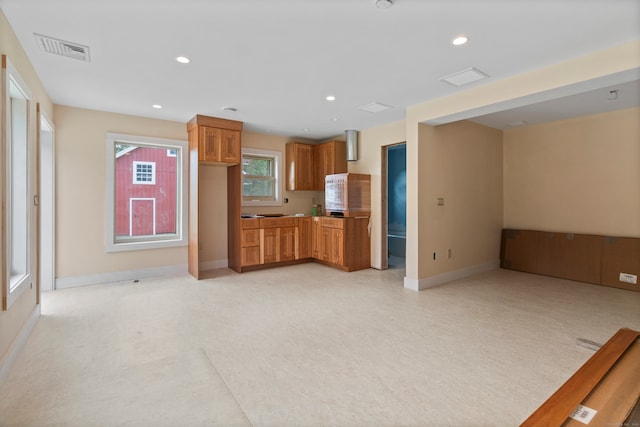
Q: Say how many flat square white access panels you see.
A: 2